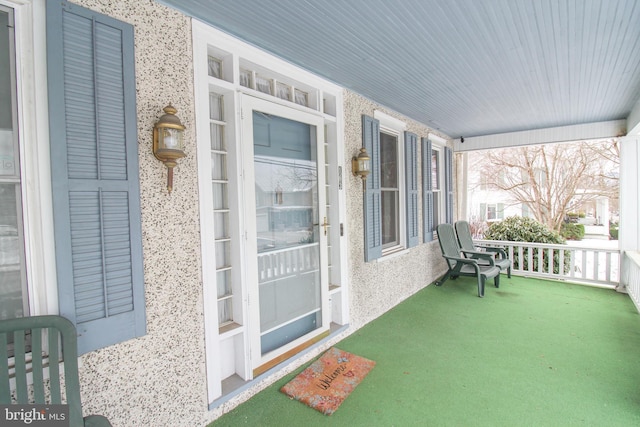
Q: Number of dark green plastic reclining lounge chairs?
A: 2